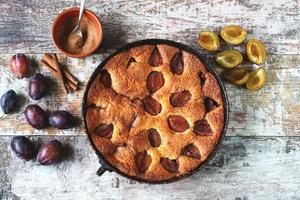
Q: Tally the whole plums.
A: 7